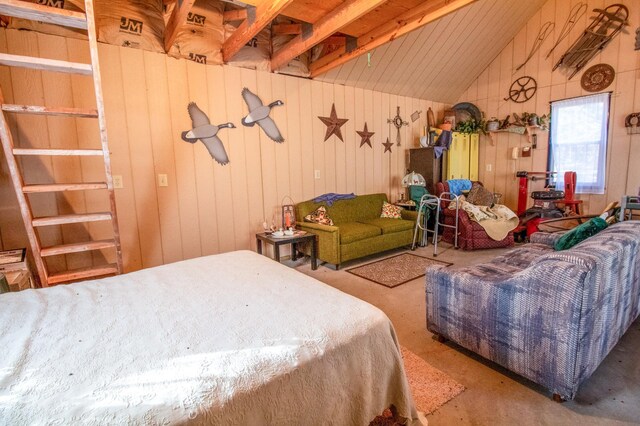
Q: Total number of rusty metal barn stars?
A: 3